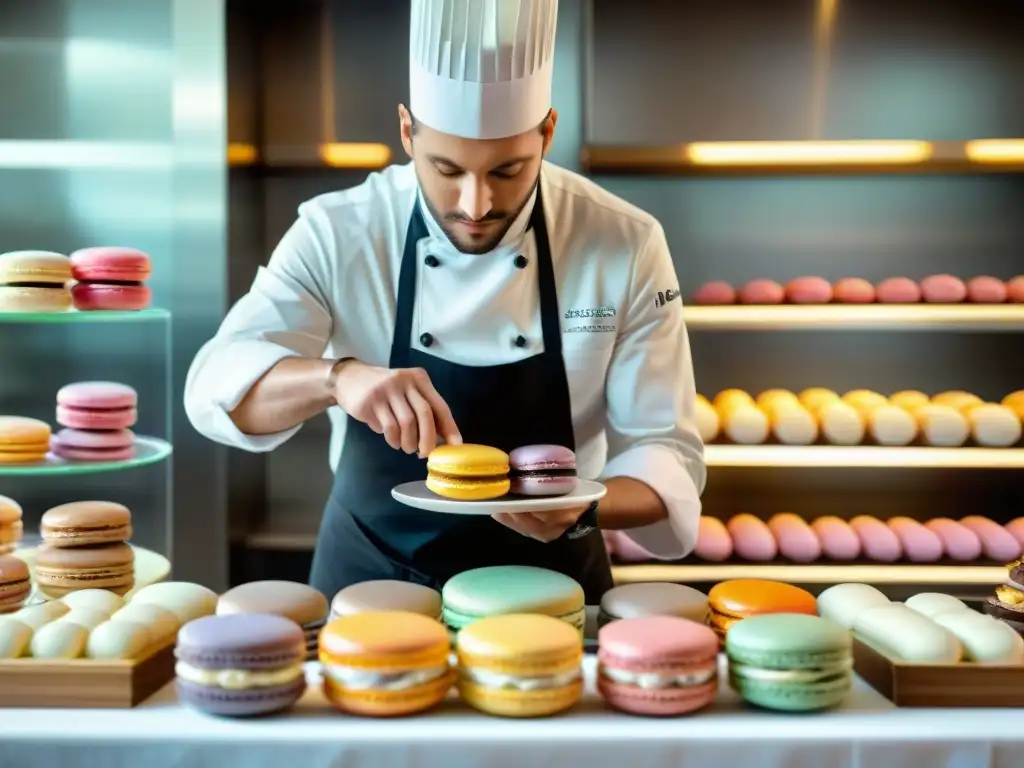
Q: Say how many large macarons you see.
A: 10